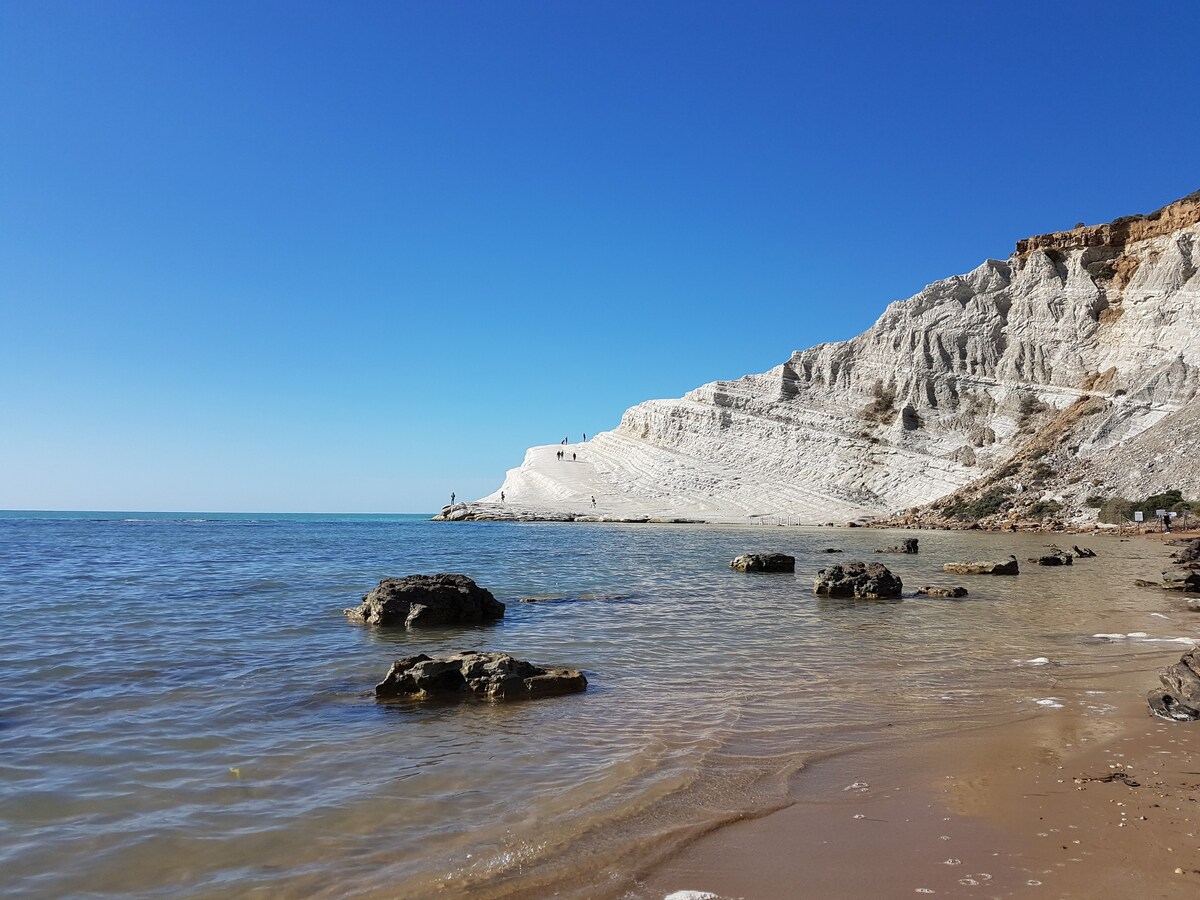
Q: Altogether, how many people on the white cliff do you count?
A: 9